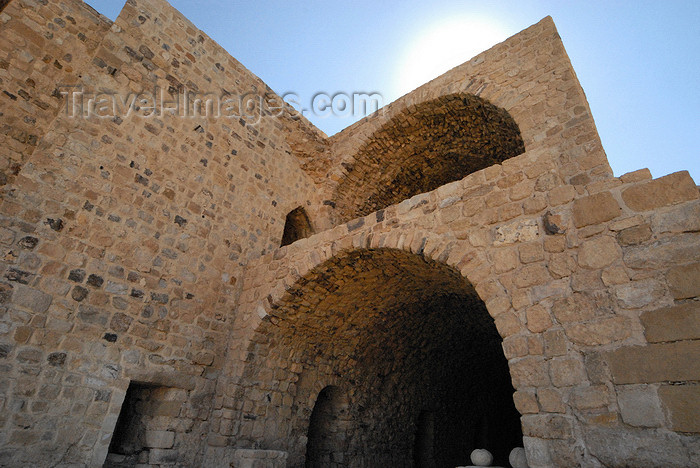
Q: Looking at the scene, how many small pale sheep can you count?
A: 0